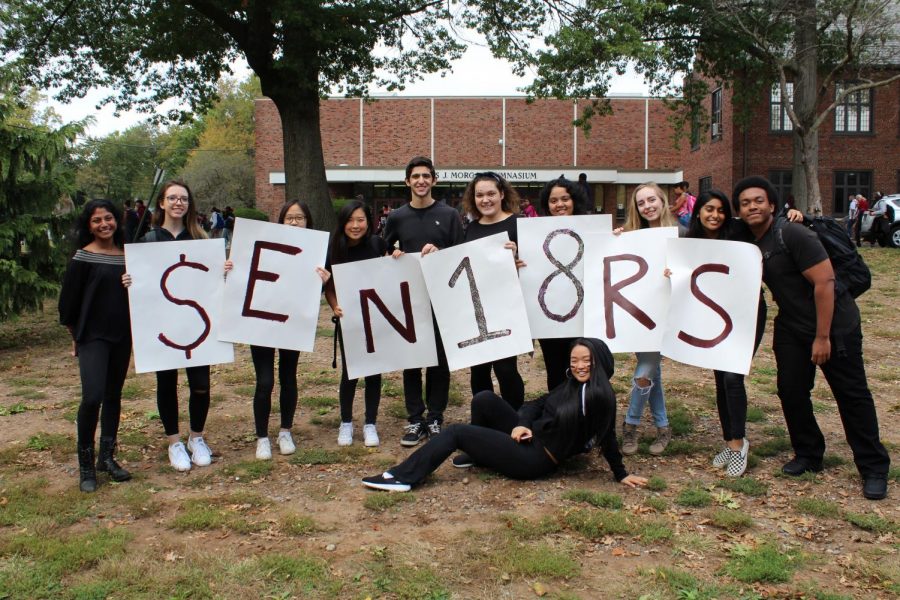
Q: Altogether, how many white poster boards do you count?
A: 7